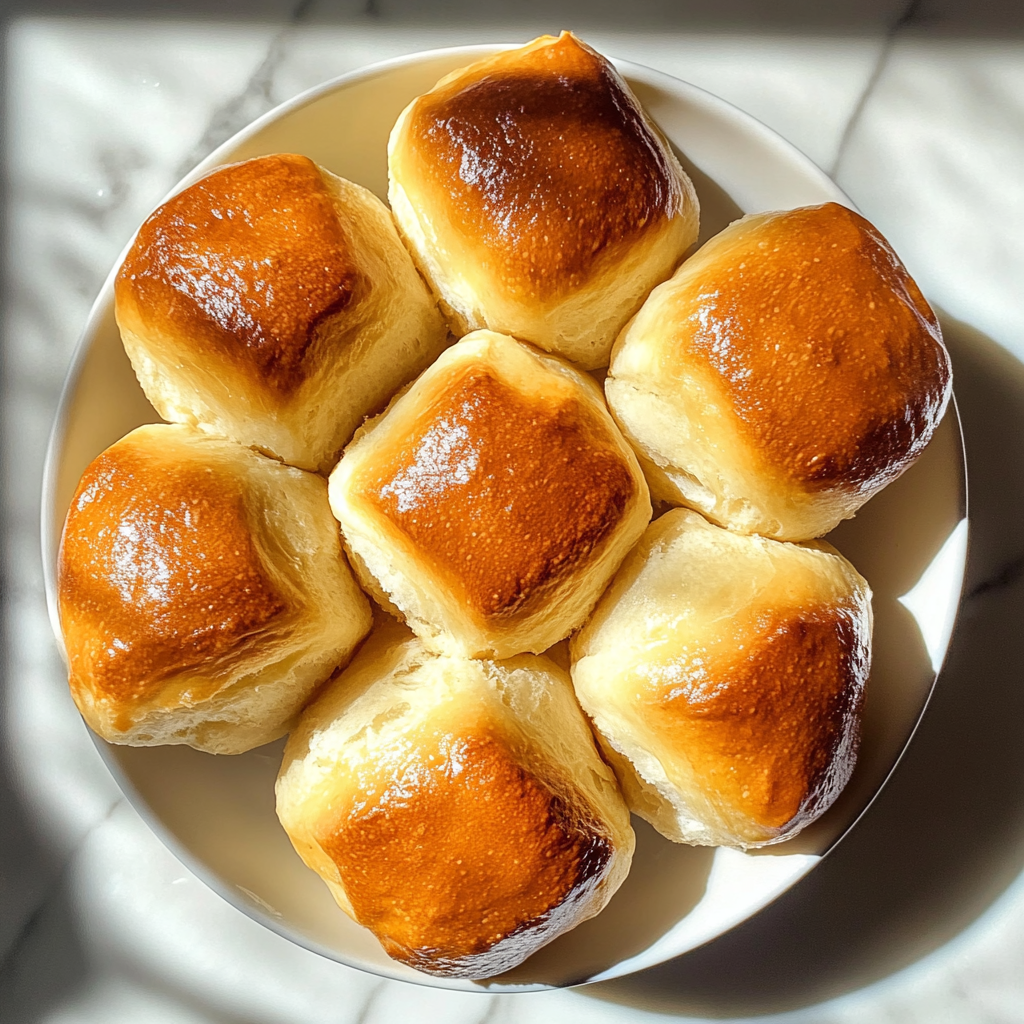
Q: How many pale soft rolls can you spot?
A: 7